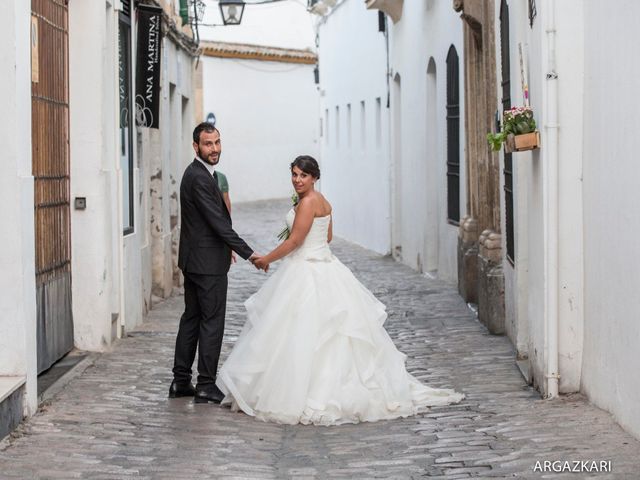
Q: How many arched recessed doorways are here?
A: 2